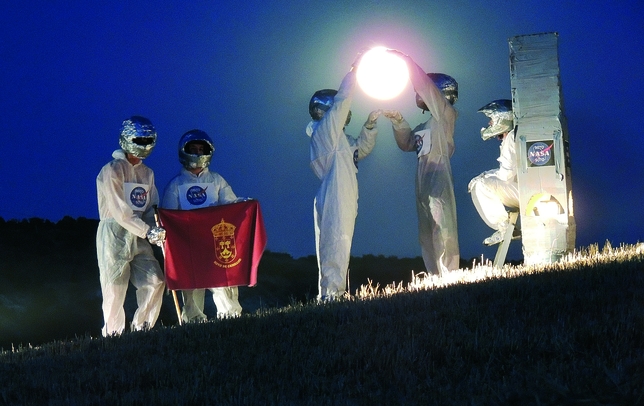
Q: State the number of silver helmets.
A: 5